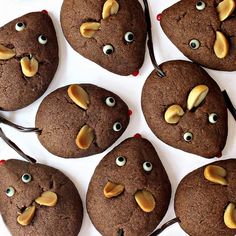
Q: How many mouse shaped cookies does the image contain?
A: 8